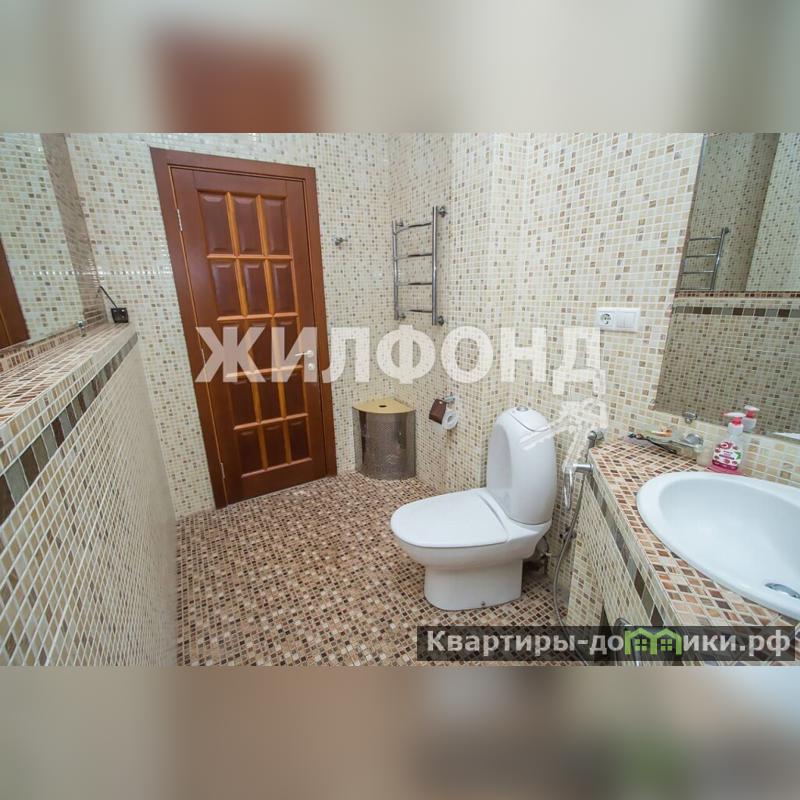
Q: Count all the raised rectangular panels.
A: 15